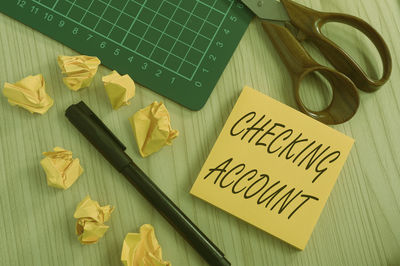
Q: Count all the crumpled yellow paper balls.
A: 7